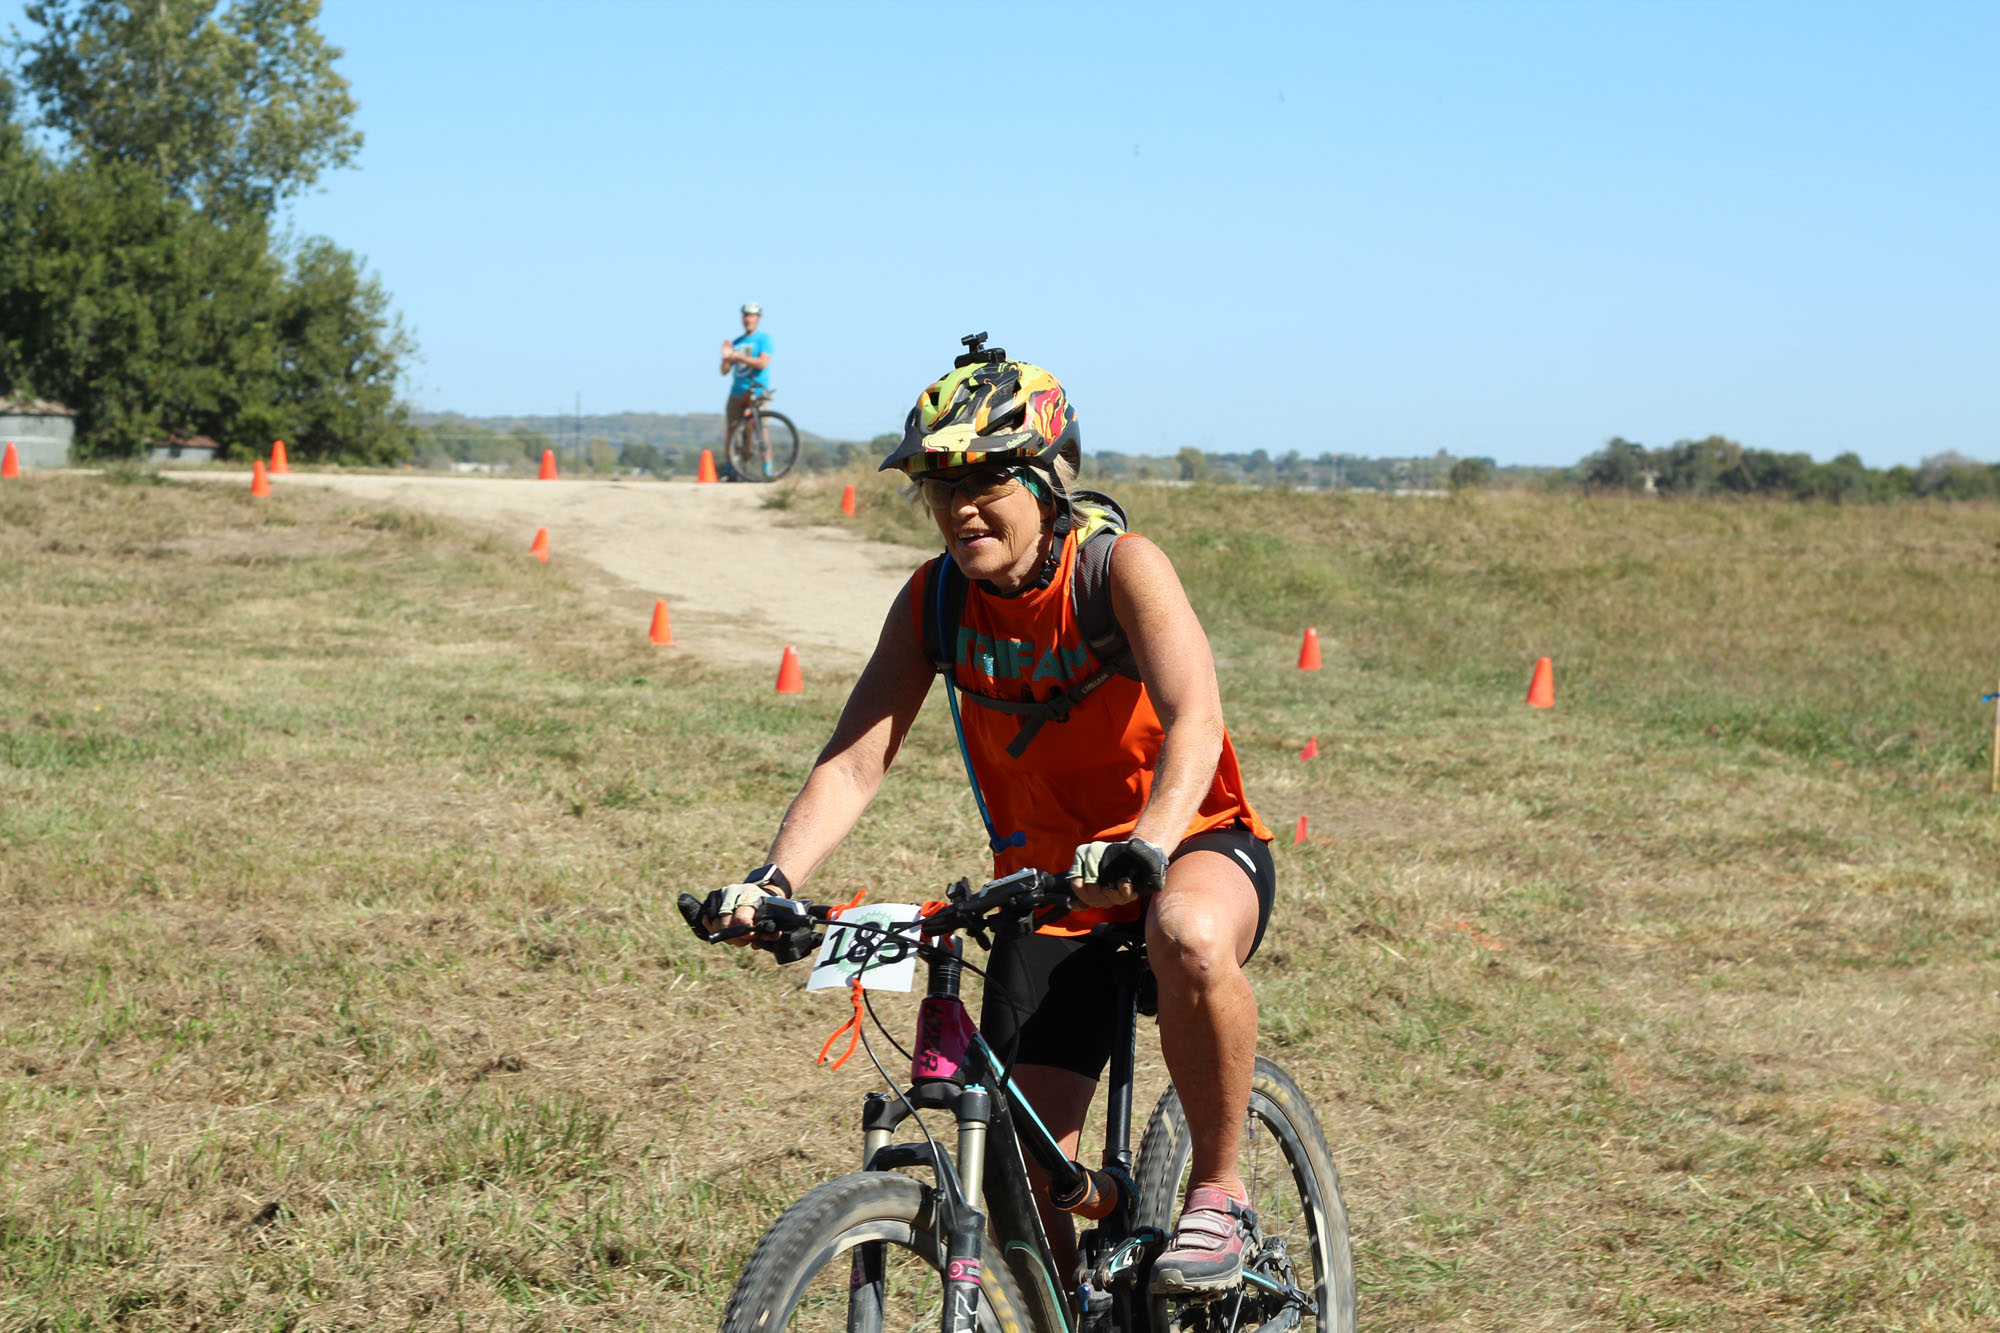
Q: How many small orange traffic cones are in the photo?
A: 11